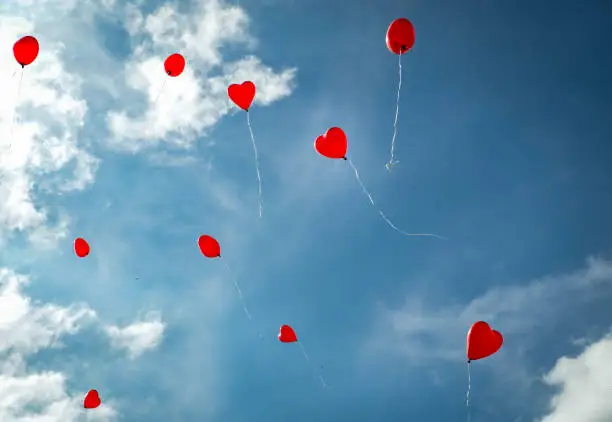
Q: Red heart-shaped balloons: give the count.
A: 5